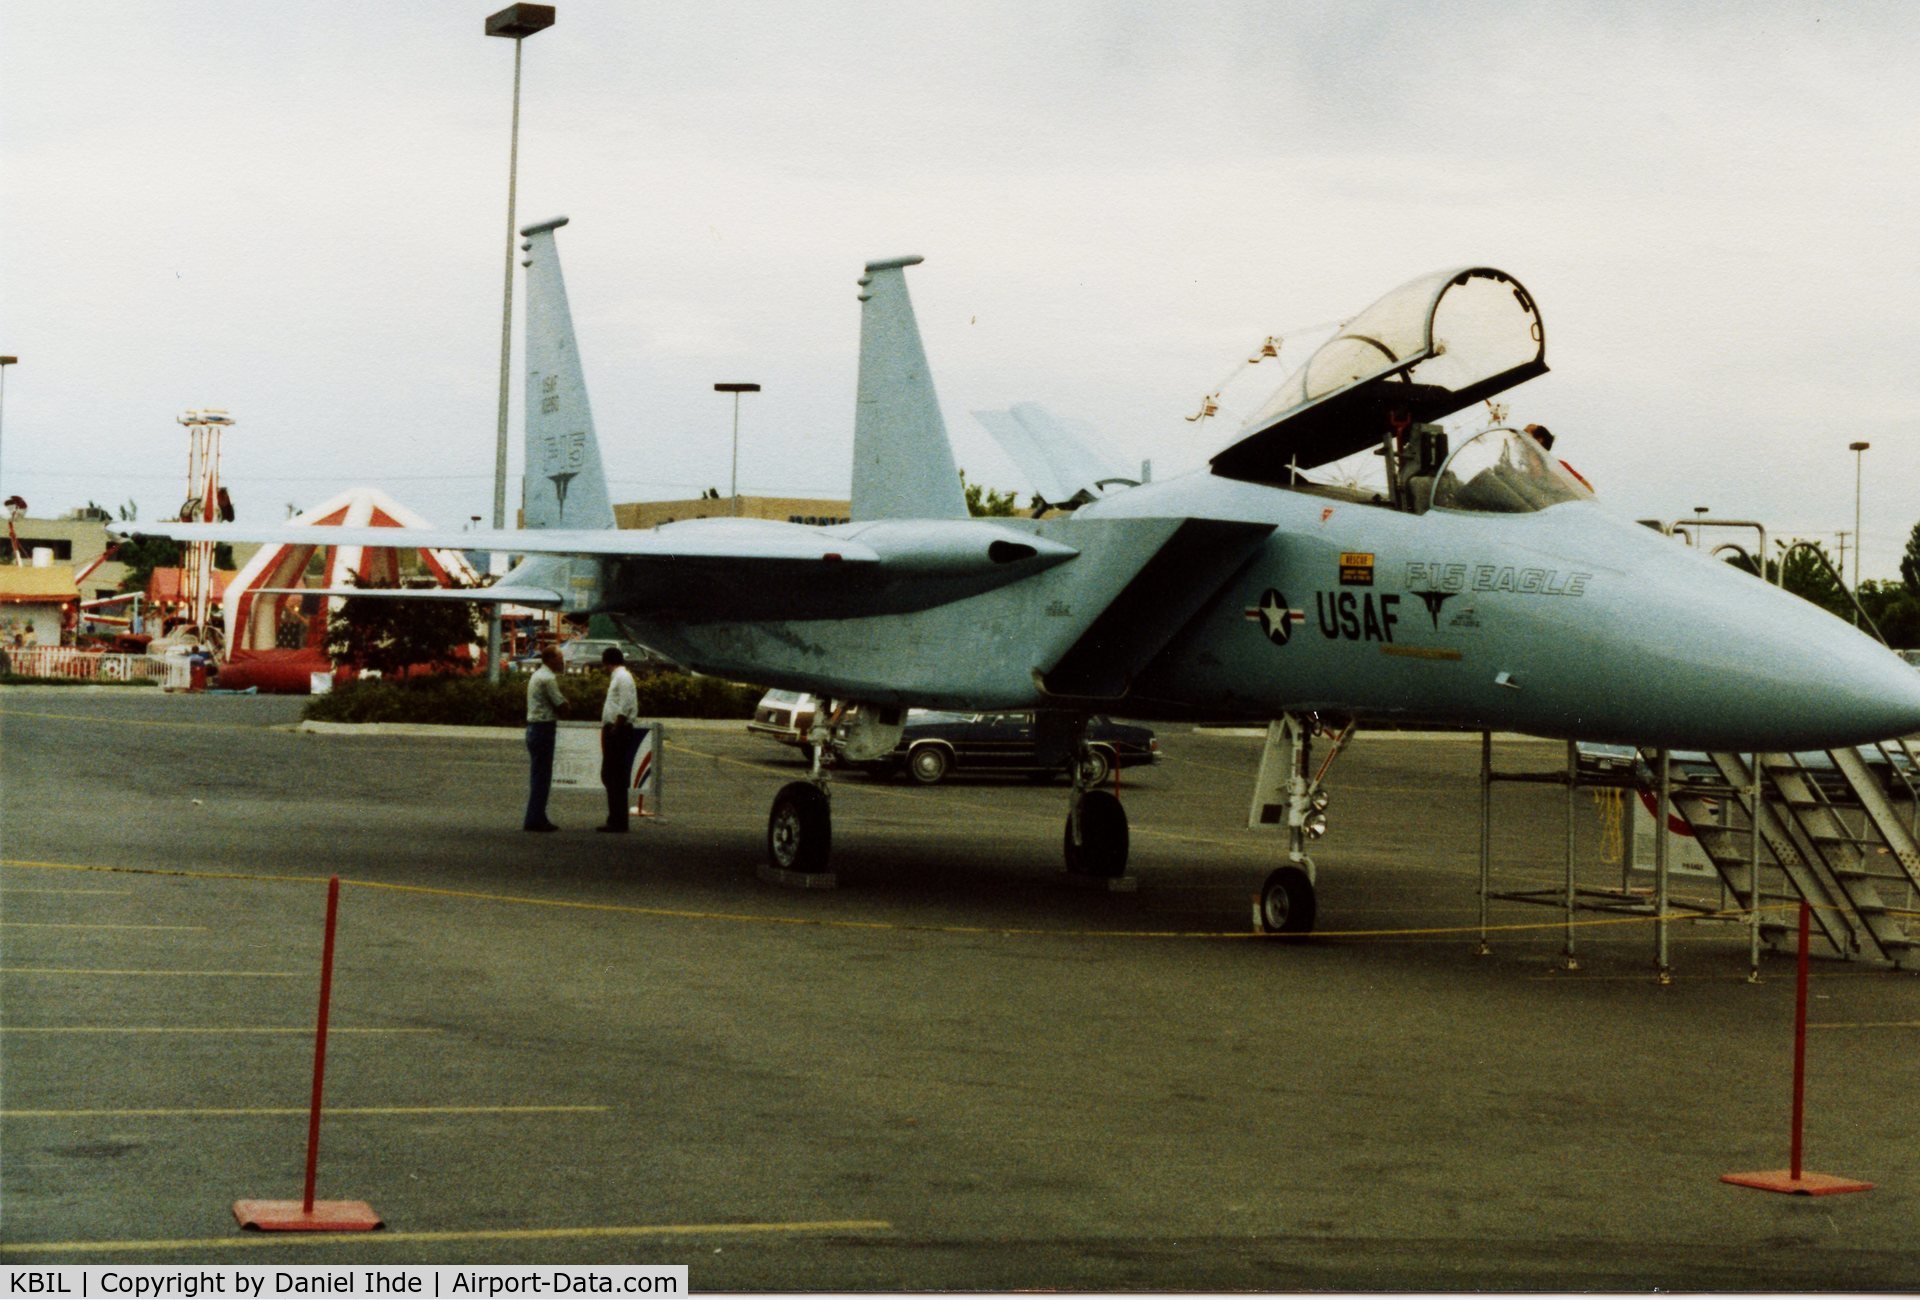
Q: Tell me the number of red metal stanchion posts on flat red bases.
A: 2